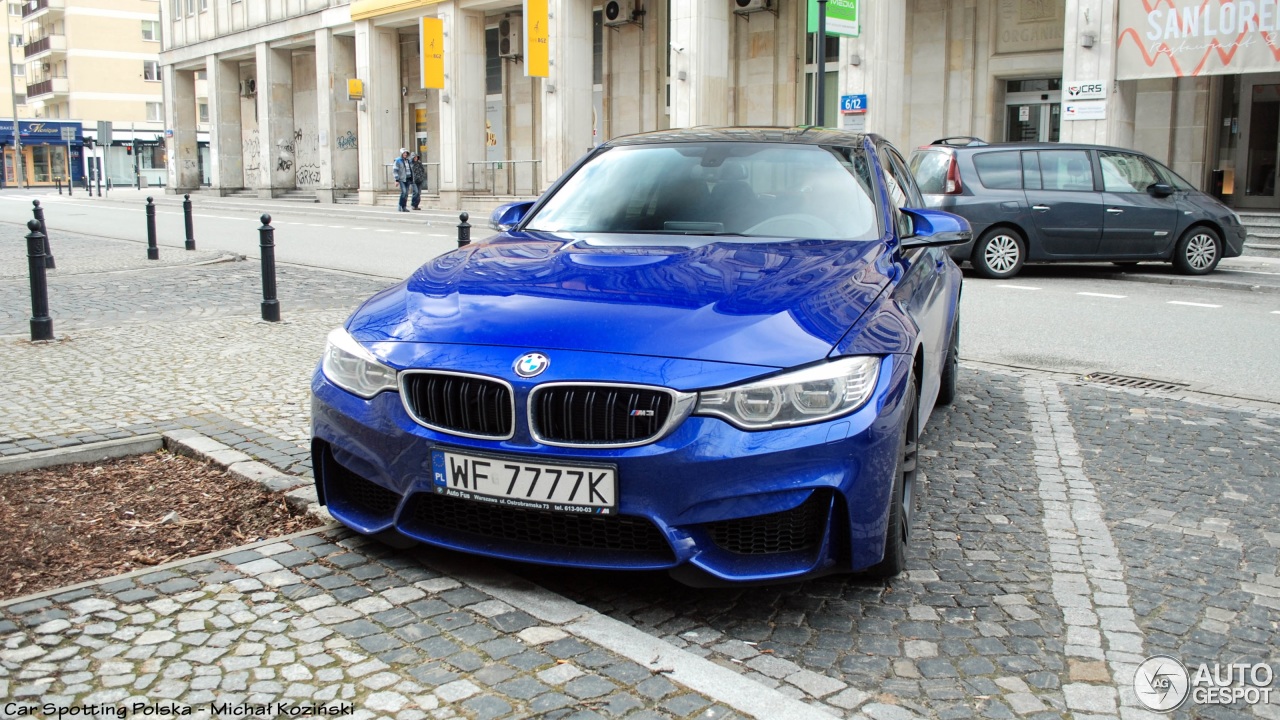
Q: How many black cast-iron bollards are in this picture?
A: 6